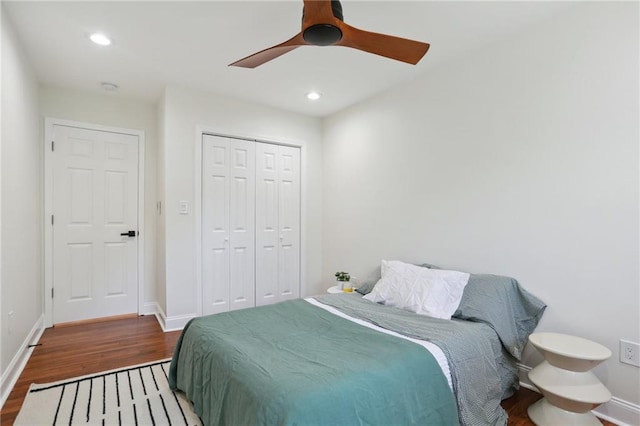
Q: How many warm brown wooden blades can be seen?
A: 3